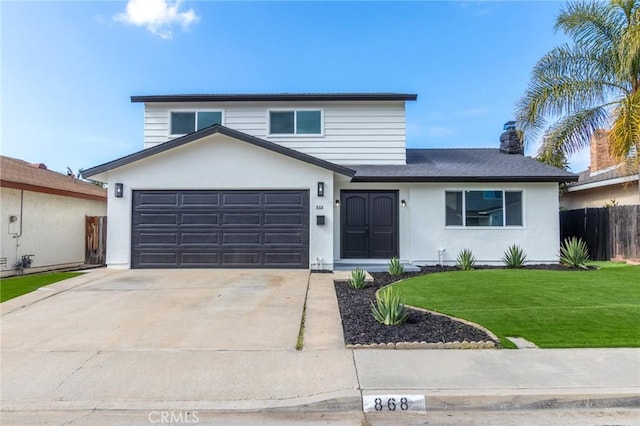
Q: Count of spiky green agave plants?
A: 6